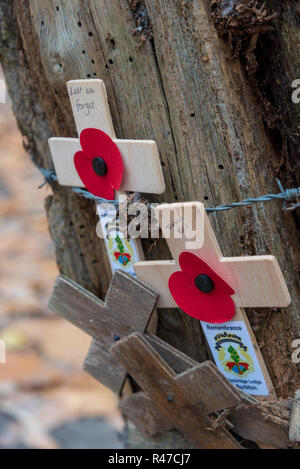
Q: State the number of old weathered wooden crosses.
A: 2